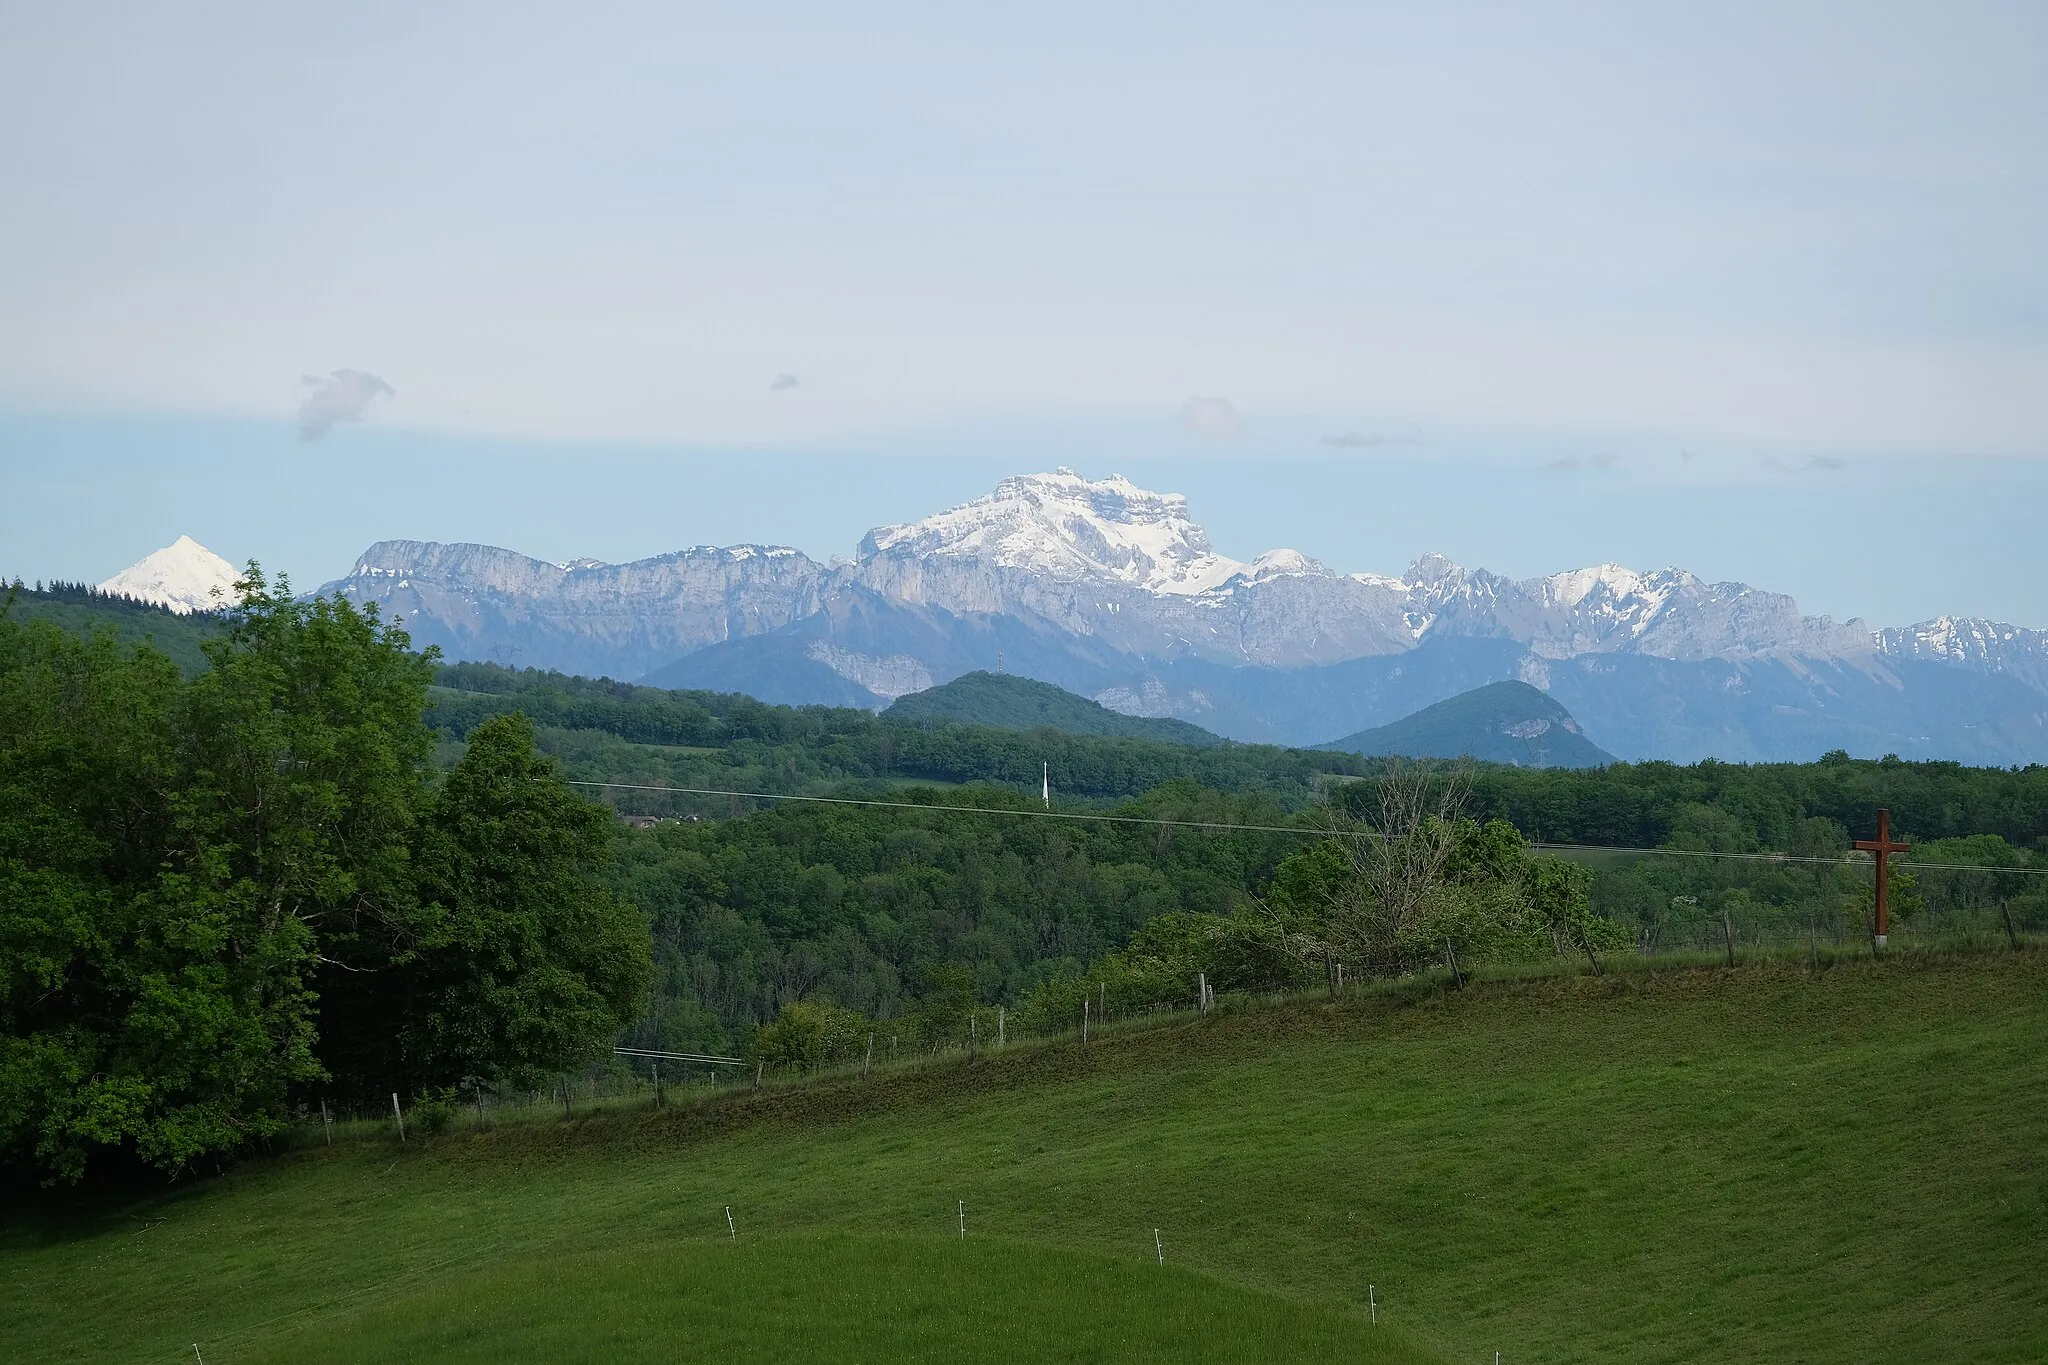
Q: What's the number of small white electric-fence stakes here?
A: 6